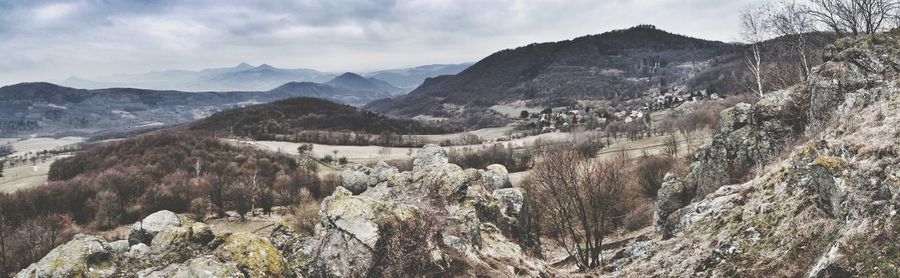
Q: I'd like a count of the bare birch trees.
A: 2